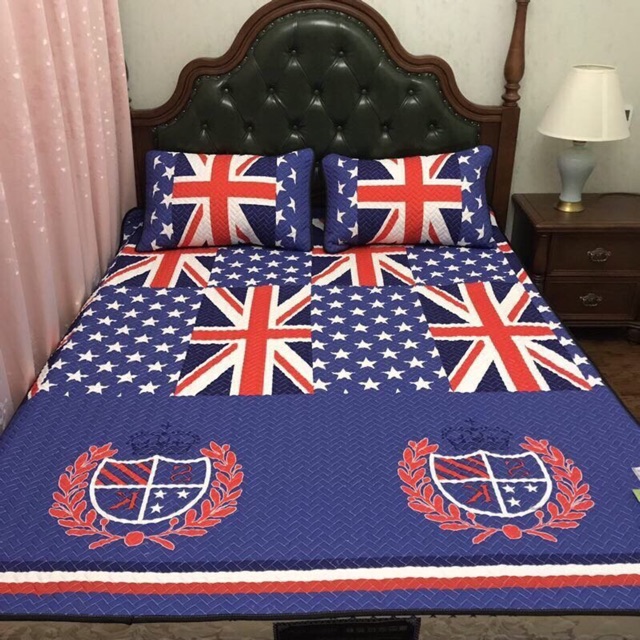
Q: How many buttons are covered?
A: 13